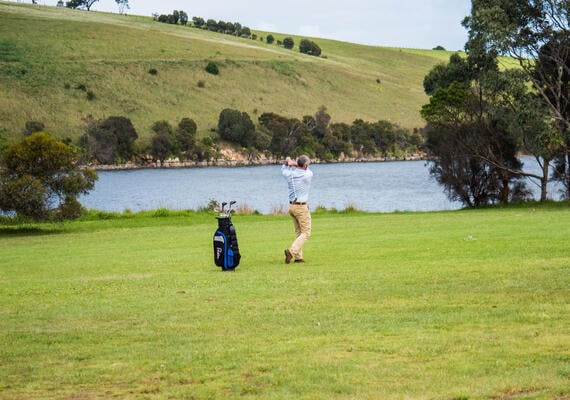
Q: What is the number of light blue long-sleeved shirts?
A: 1